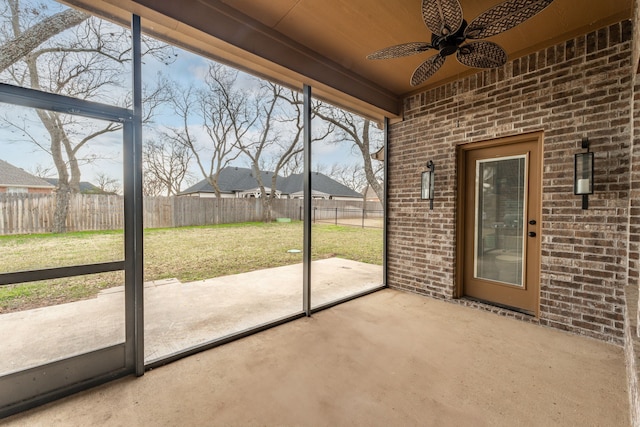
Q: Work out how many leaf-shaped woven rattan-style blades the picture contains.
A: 5